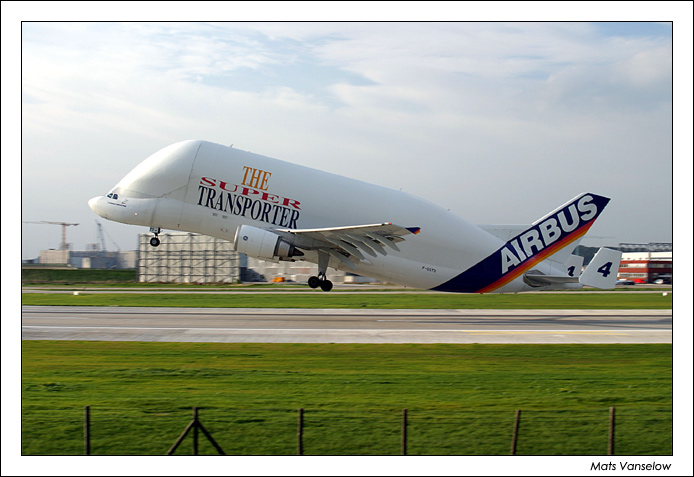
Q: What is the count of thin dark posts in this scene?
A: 6